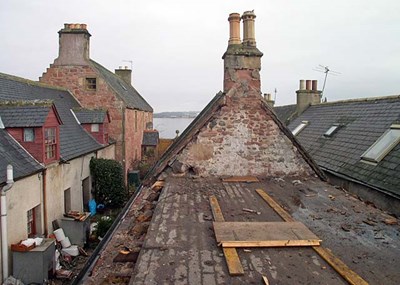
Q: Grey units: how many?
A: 2